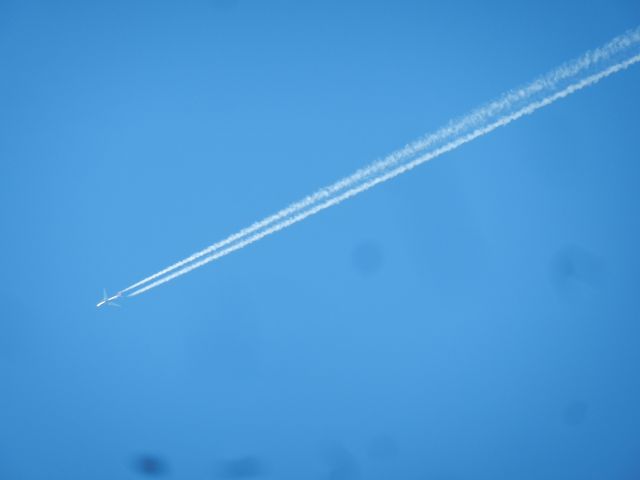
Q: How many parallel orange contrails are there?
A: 0